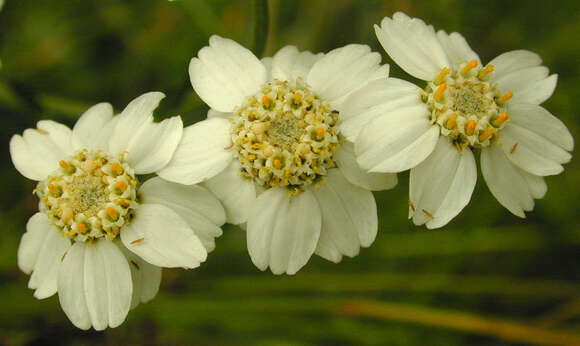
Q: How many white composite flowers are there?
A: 3